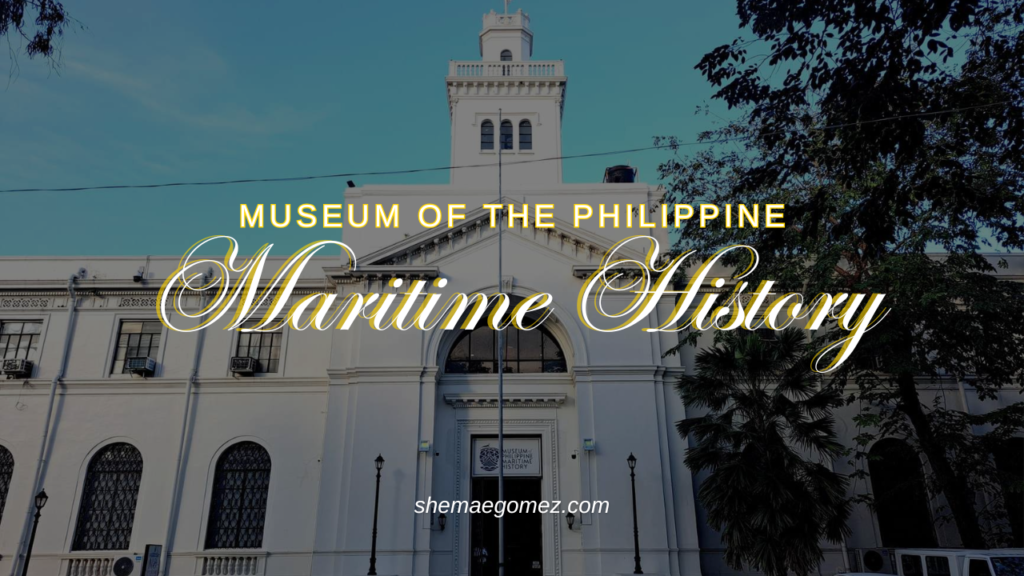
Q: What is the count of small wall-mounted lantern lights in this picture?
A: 2